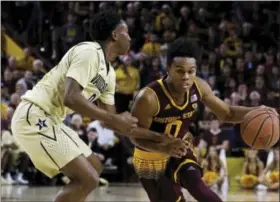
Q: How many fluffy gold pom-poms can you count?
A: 3